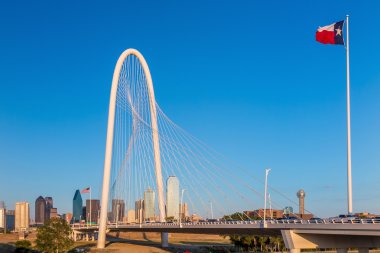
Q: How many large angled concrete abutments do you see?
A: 1